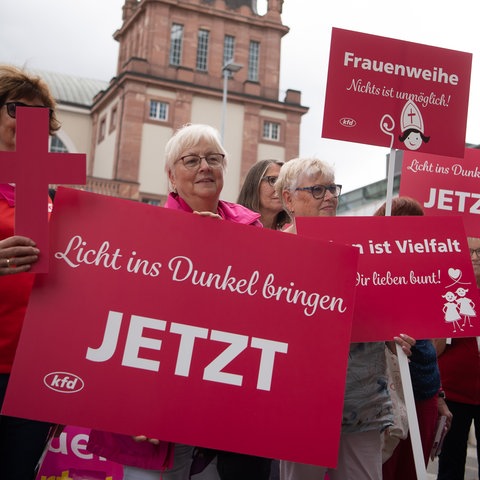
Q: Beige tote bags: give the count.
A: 1